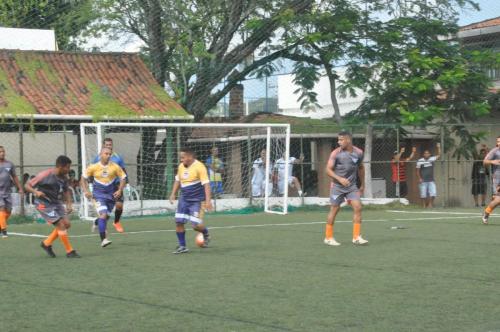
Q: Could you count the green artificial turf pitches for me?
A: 1